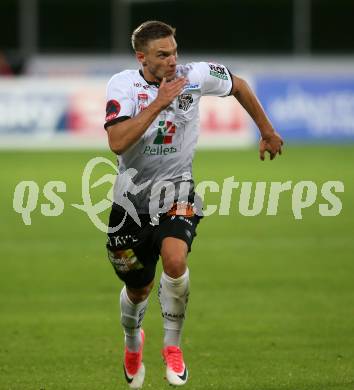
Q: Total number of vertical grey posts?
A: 3